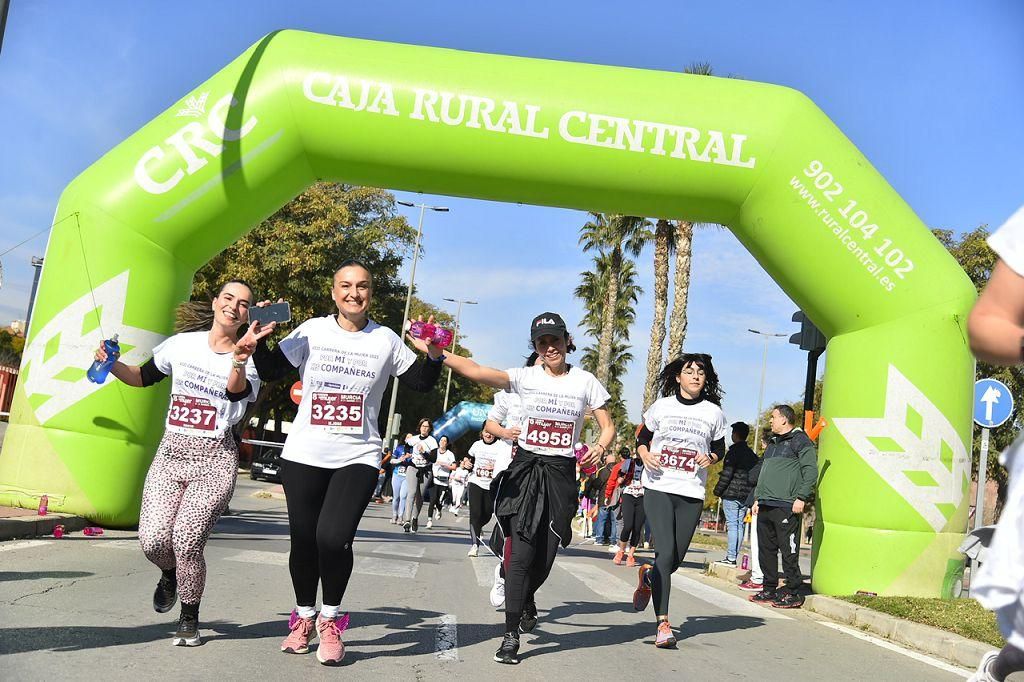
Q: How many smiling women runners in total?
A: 3